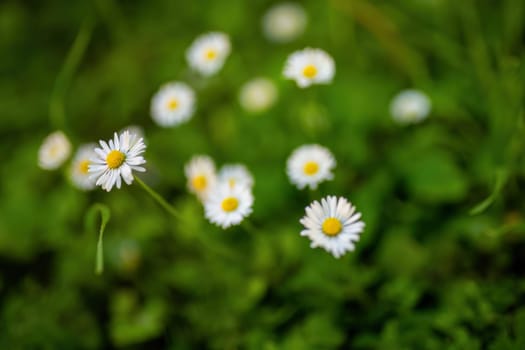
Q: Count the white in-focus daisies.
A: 2